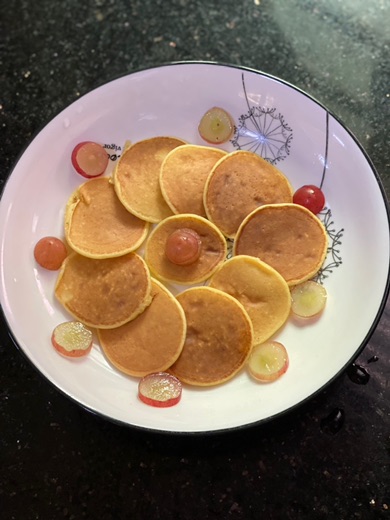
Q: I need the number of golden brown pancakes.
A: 10